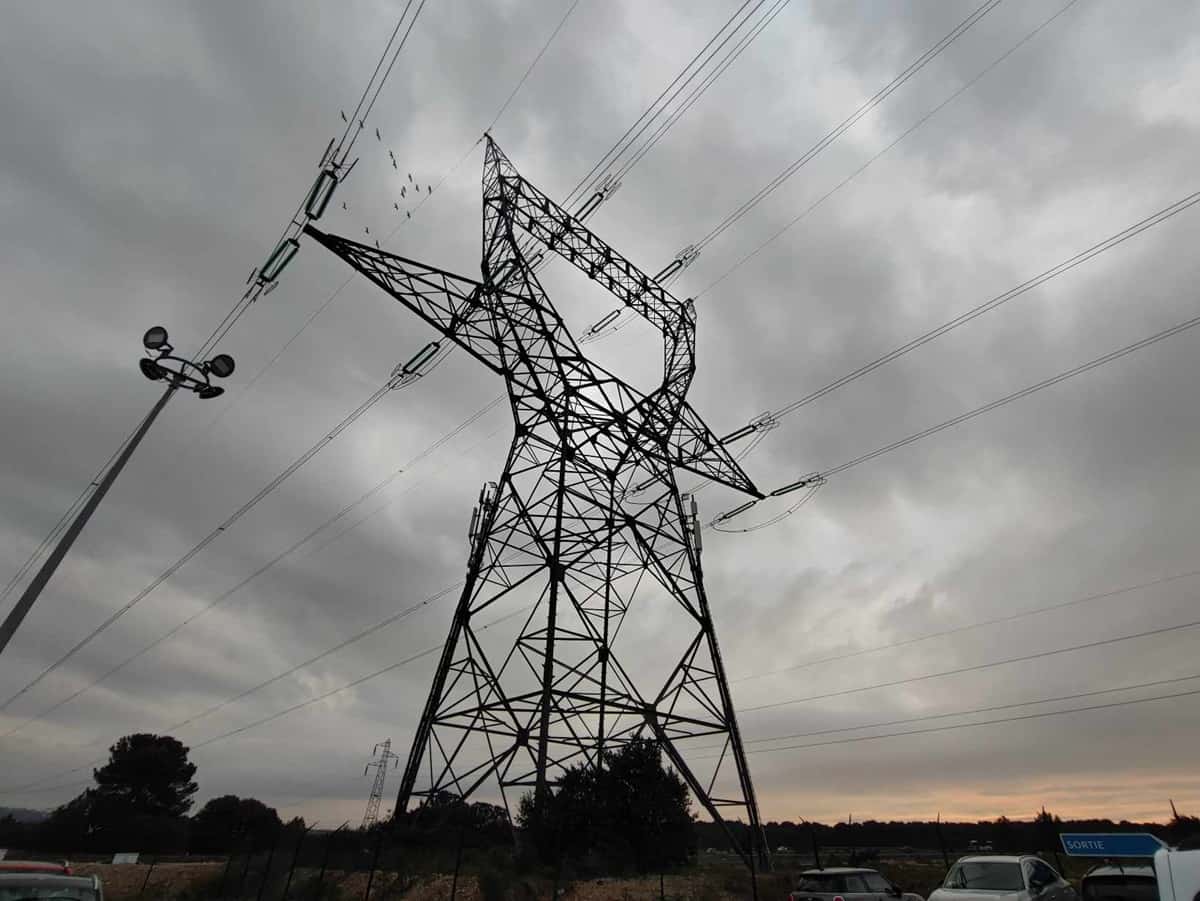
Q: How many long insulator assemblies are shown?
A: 12